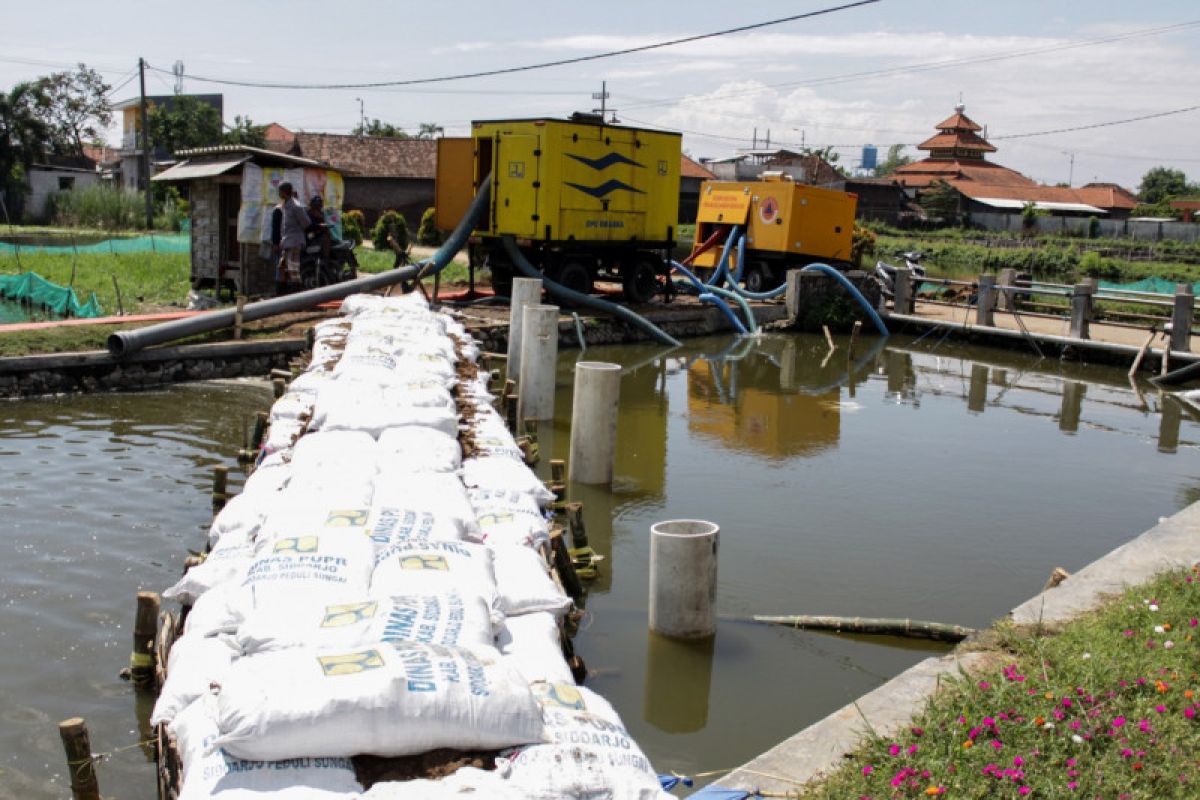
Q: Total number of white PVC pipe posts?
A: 4